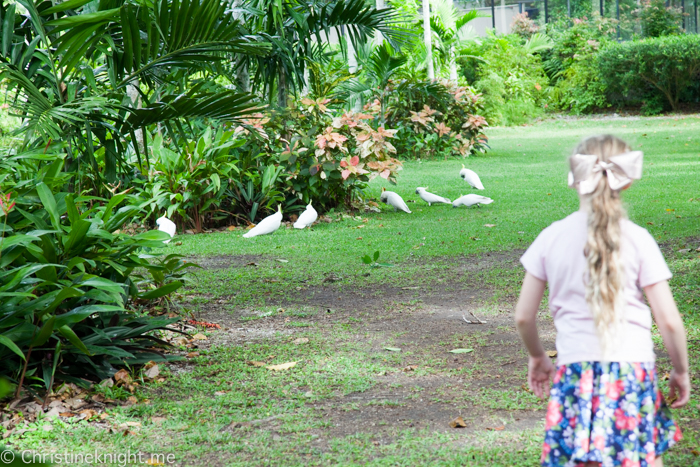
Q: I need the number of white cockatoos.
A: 7